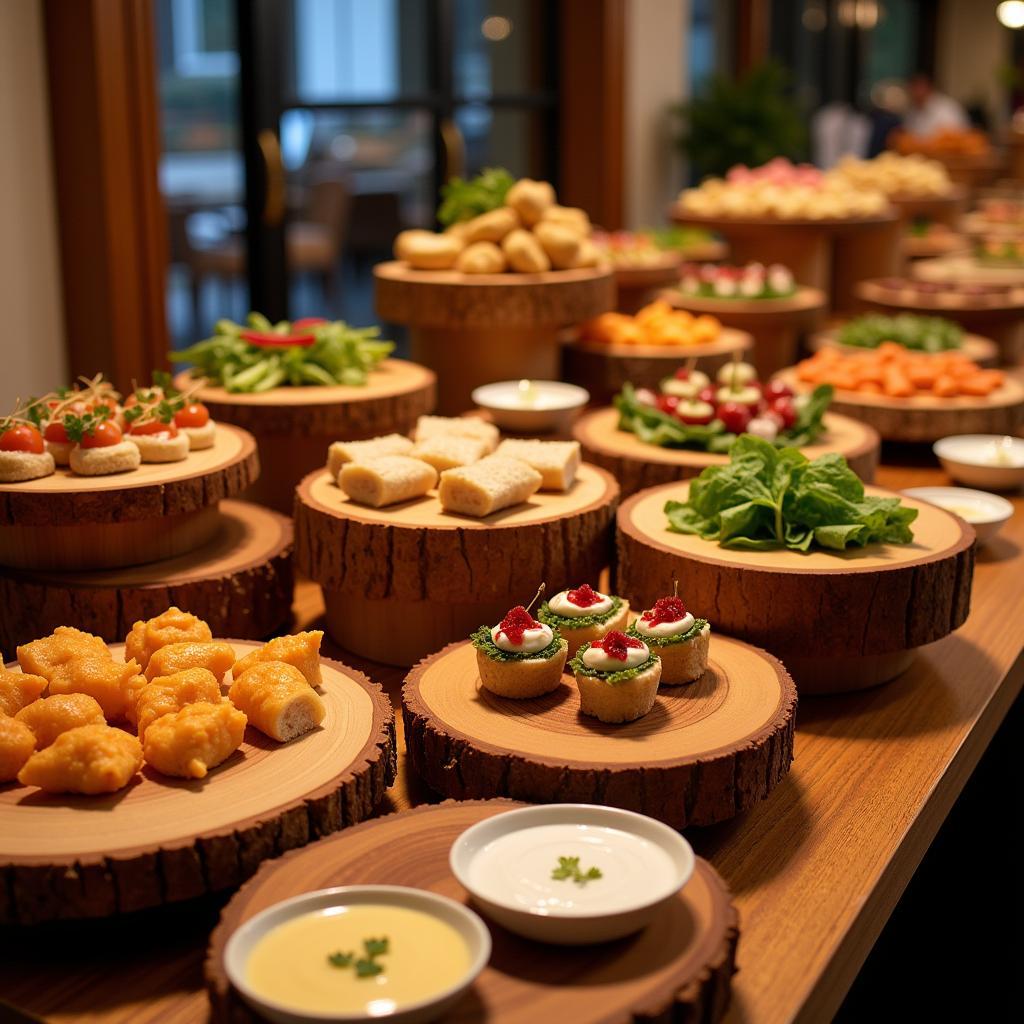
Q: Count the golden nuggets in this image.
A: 12